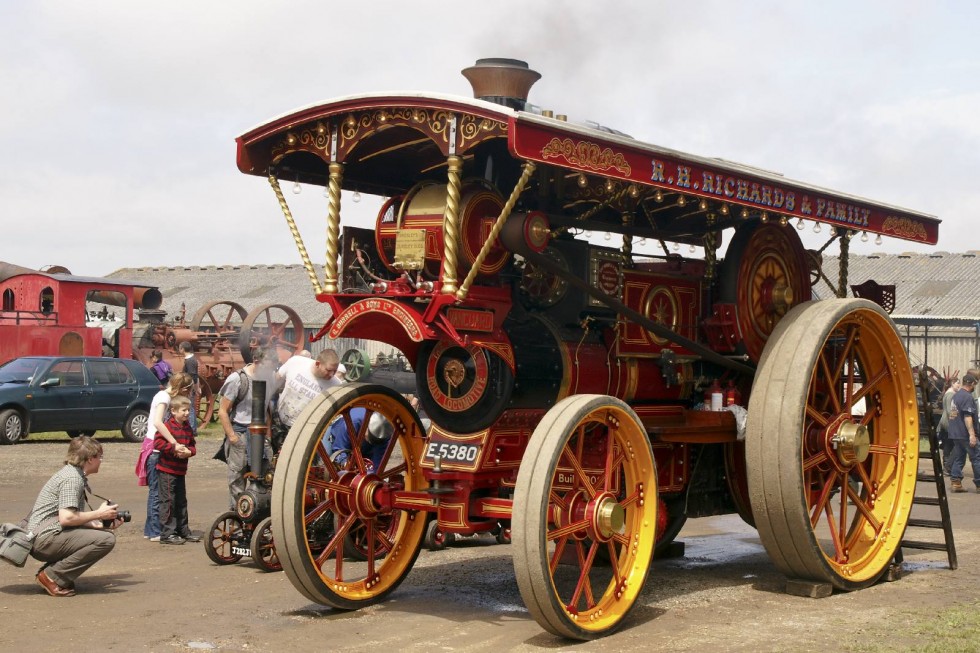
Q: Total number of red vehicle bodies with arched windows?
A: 1